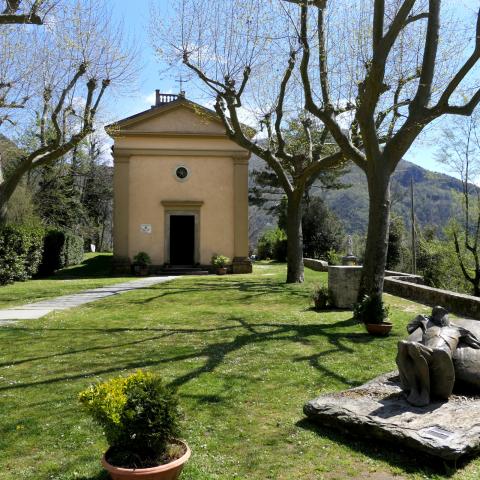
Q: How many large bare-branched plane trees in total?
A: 3